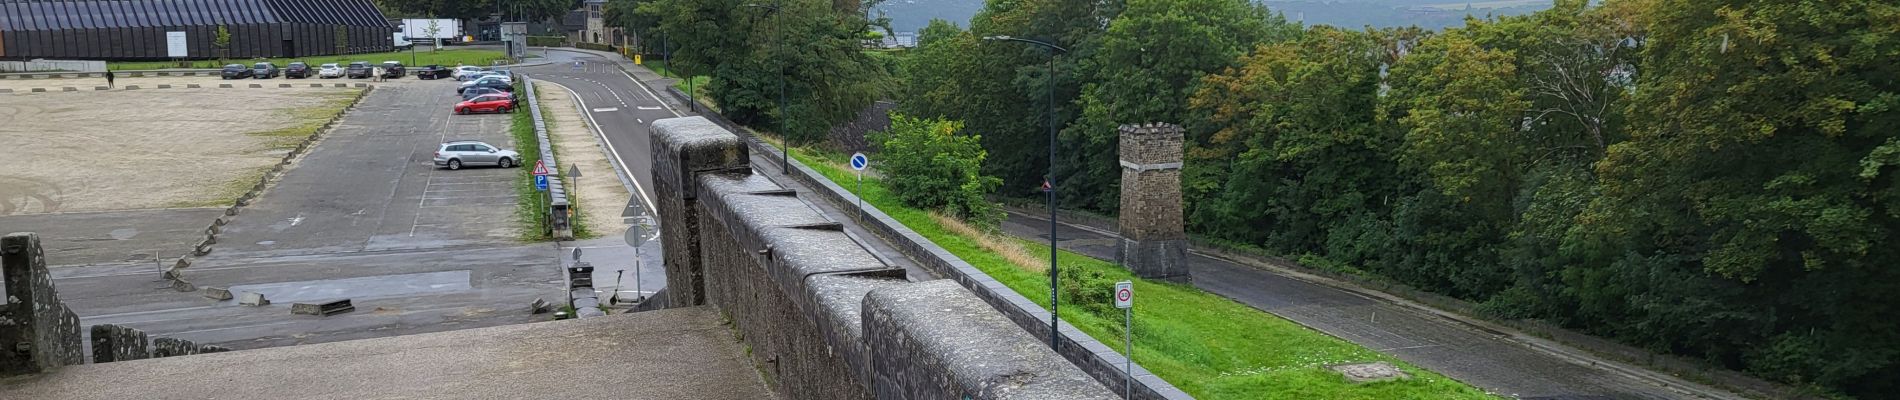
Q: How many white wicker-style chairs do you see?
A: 0